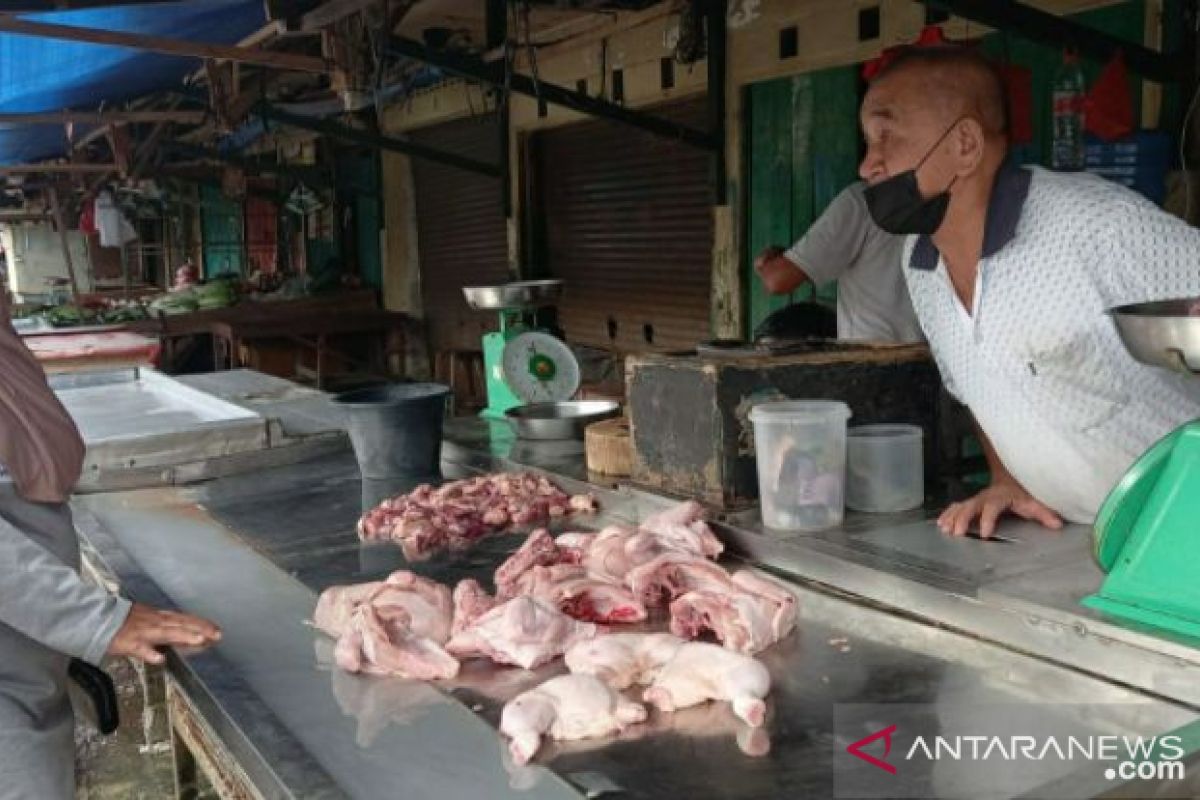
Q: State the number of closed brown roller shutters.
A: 2